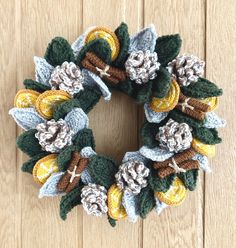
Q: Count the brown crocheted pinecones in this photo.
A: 7